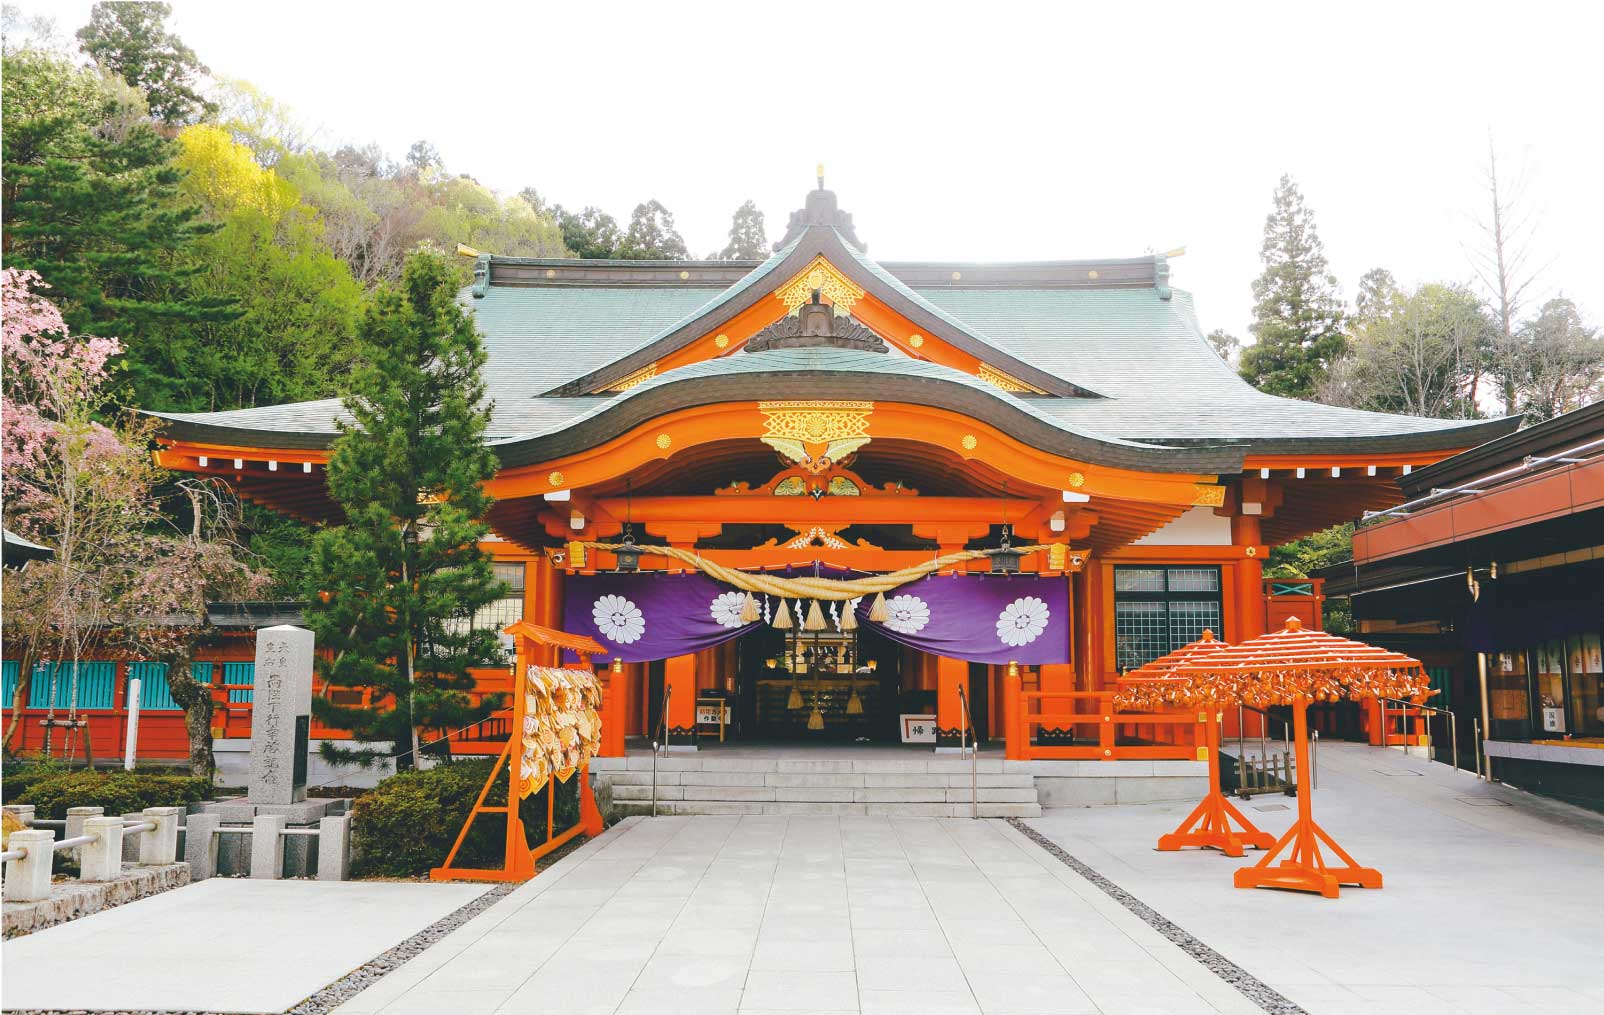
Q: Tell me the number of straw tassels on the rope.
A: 5